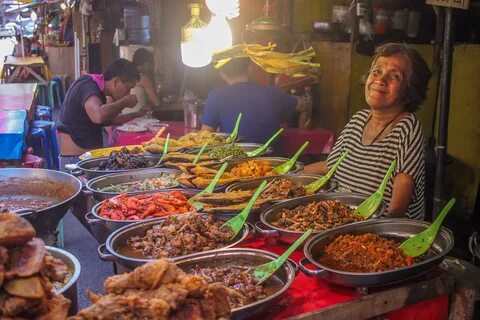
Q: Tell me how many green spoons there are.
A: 11